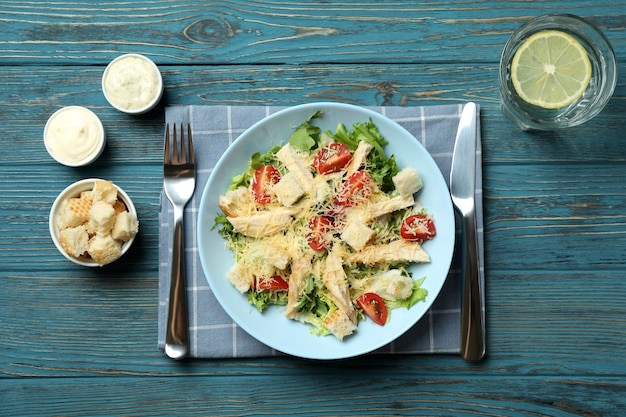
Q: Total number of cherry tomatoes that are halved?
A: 7